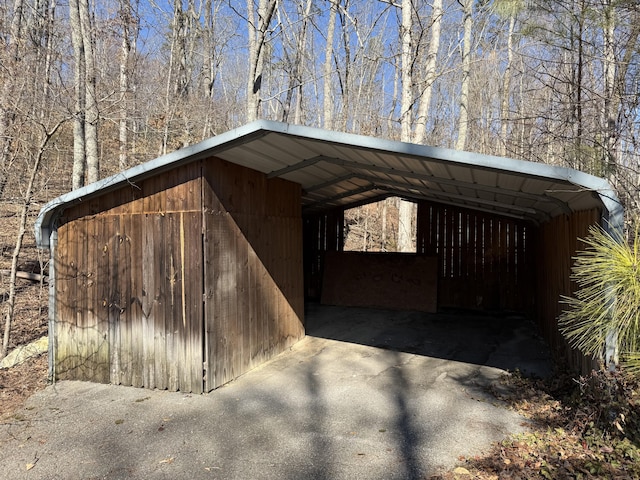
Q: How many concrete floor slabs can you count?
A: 1